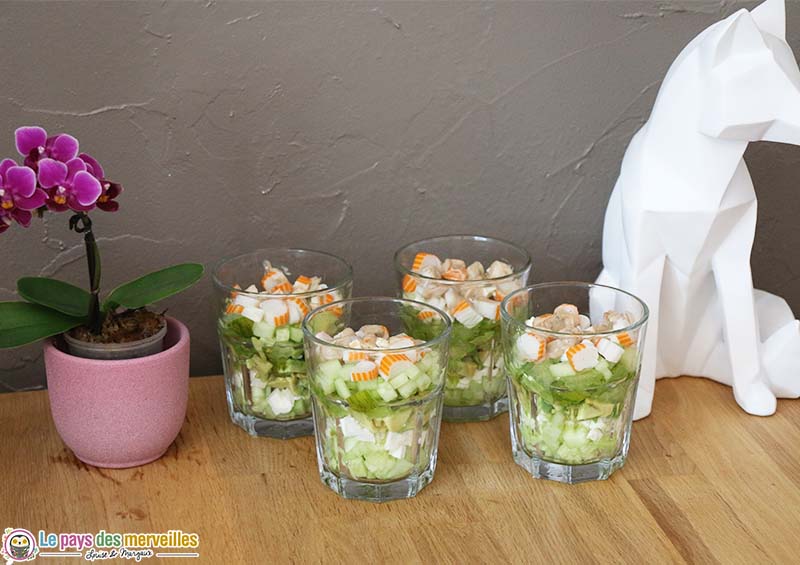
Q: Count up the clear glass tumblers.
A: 4